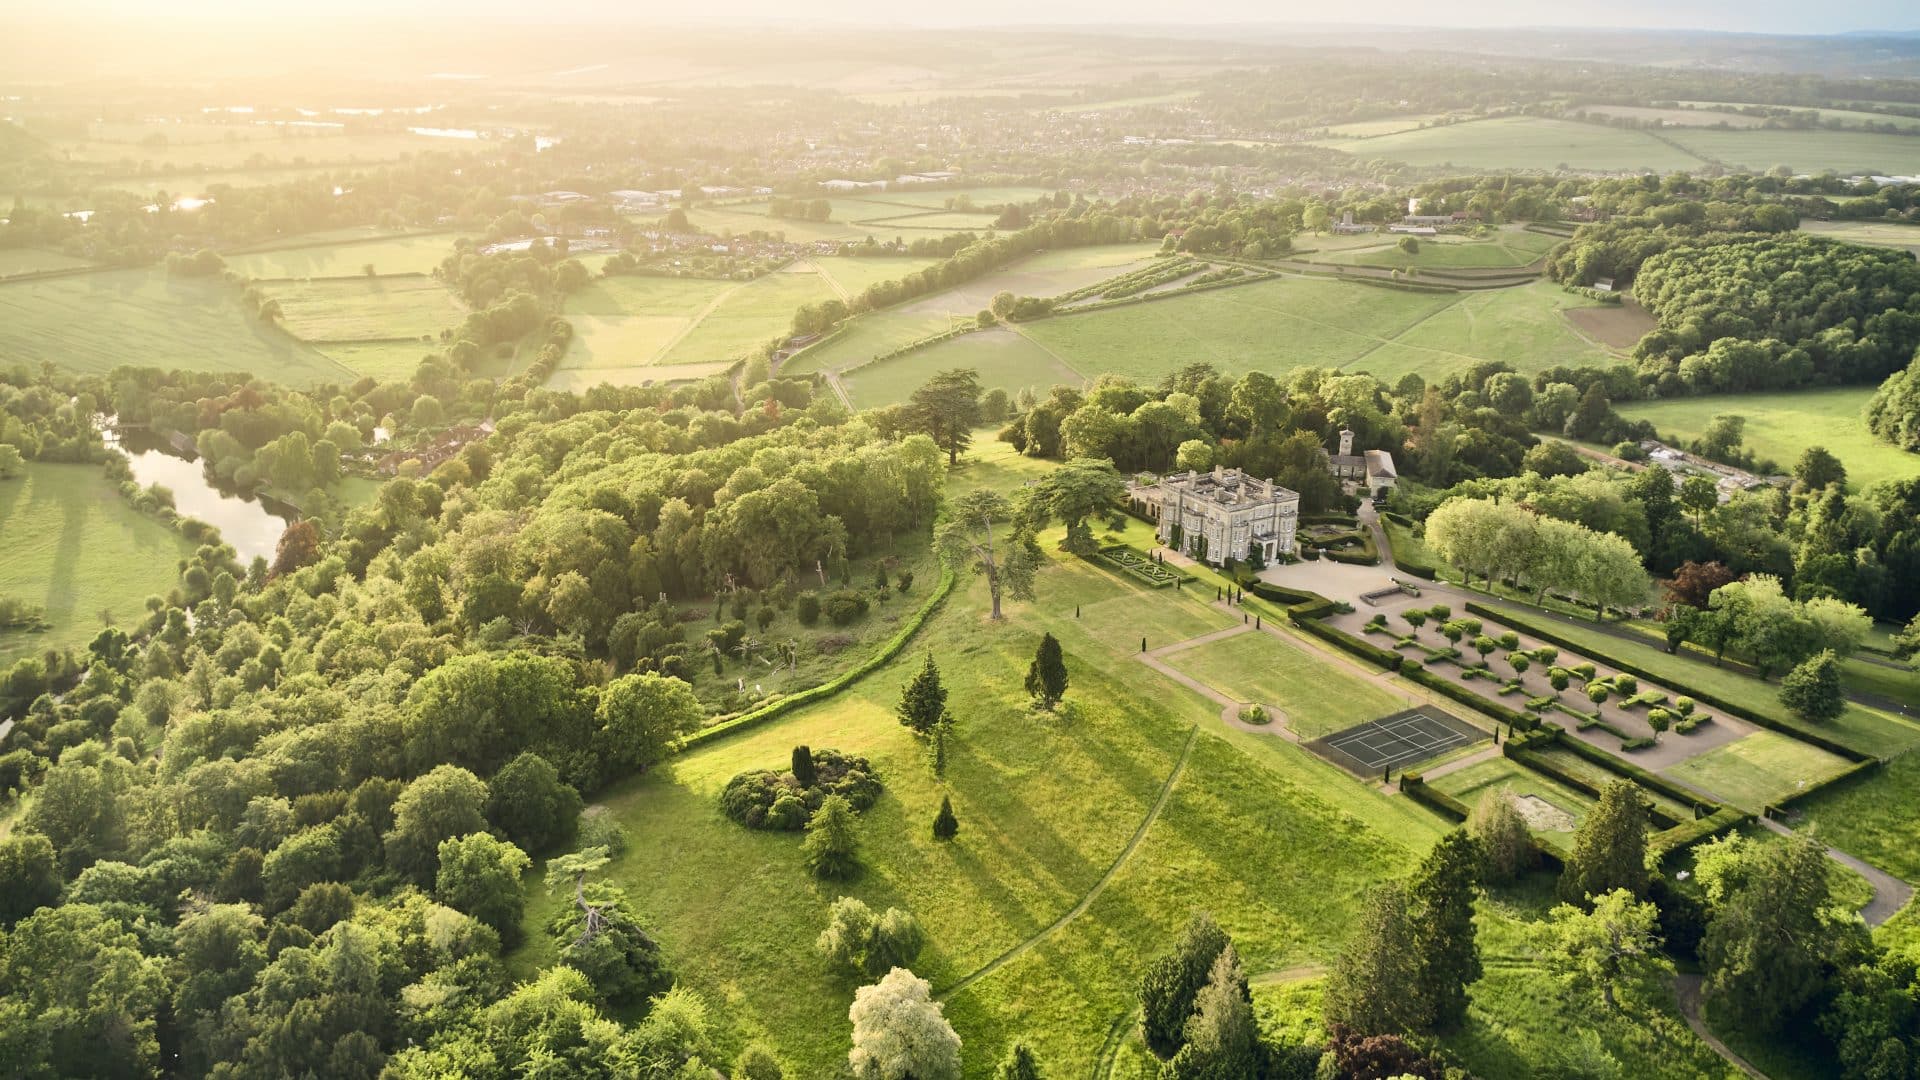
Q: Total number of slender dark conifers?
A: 14